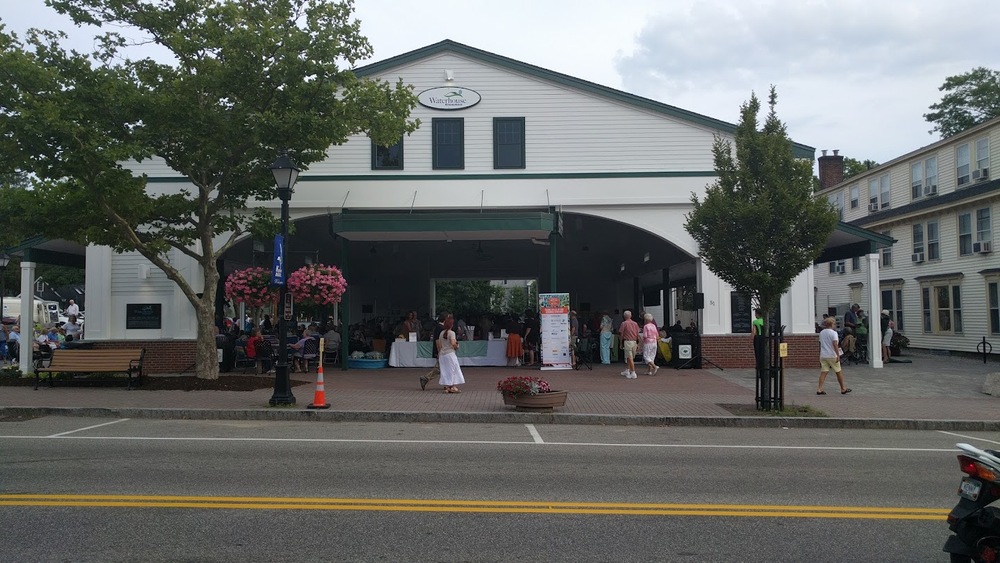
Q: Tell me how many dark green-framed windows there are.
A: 3